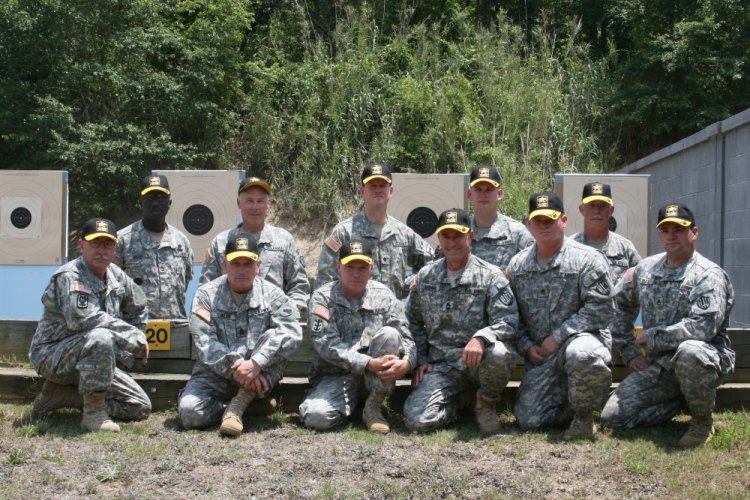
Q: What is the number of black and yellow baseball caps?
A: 11